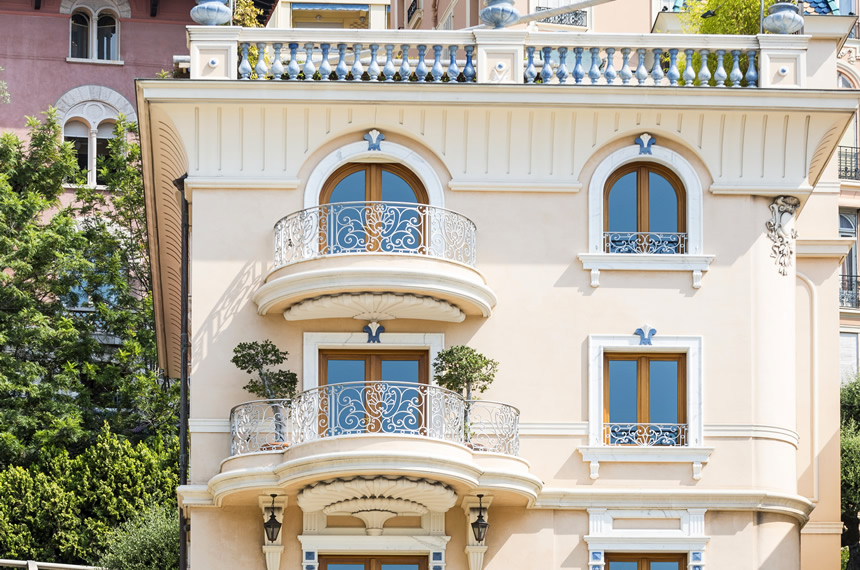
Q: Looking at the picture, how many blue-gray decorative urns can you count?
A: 3